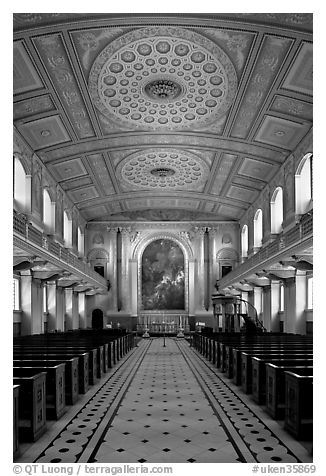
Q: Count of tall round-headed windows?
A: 8